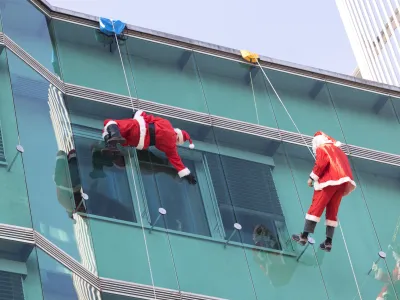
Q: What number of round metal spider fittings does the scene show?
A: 6